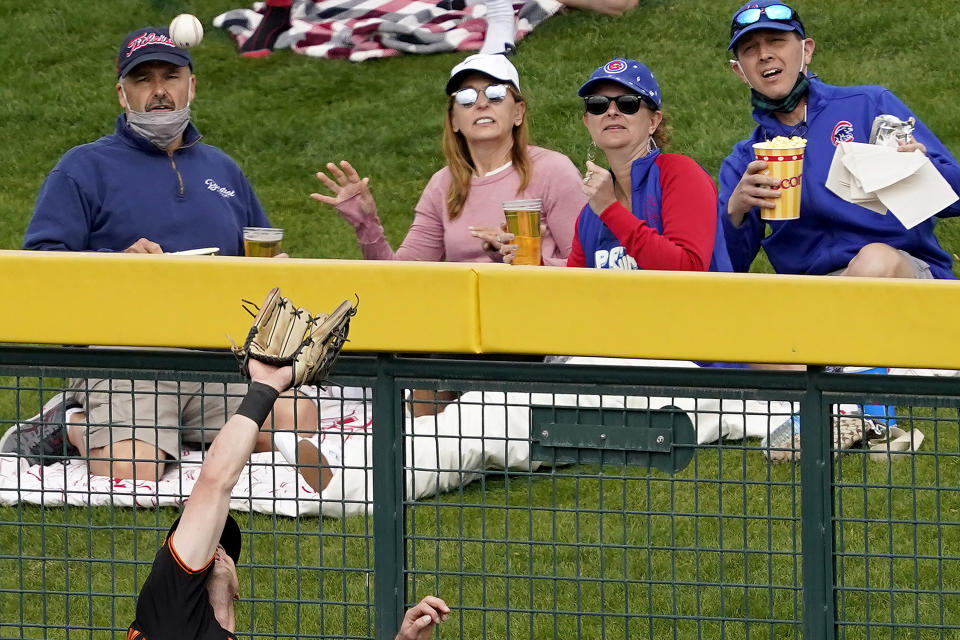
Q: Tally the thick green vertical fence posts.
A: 2